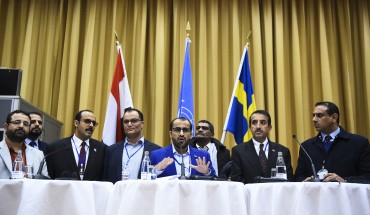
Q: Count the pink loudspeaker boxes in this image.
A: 0